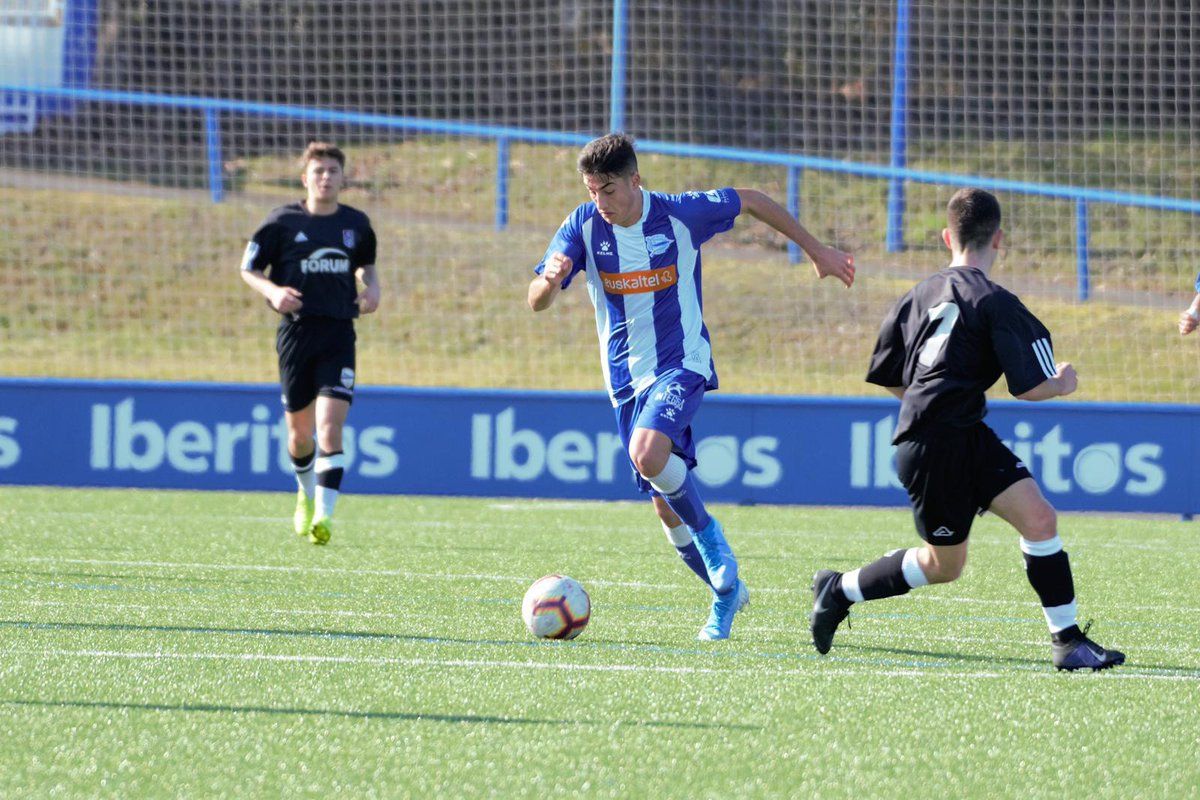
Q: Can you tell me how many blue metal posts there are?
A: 6